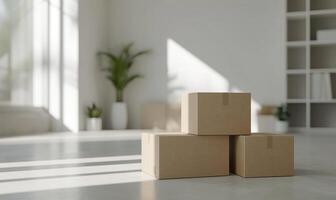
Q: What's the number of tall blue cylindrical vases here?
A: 0